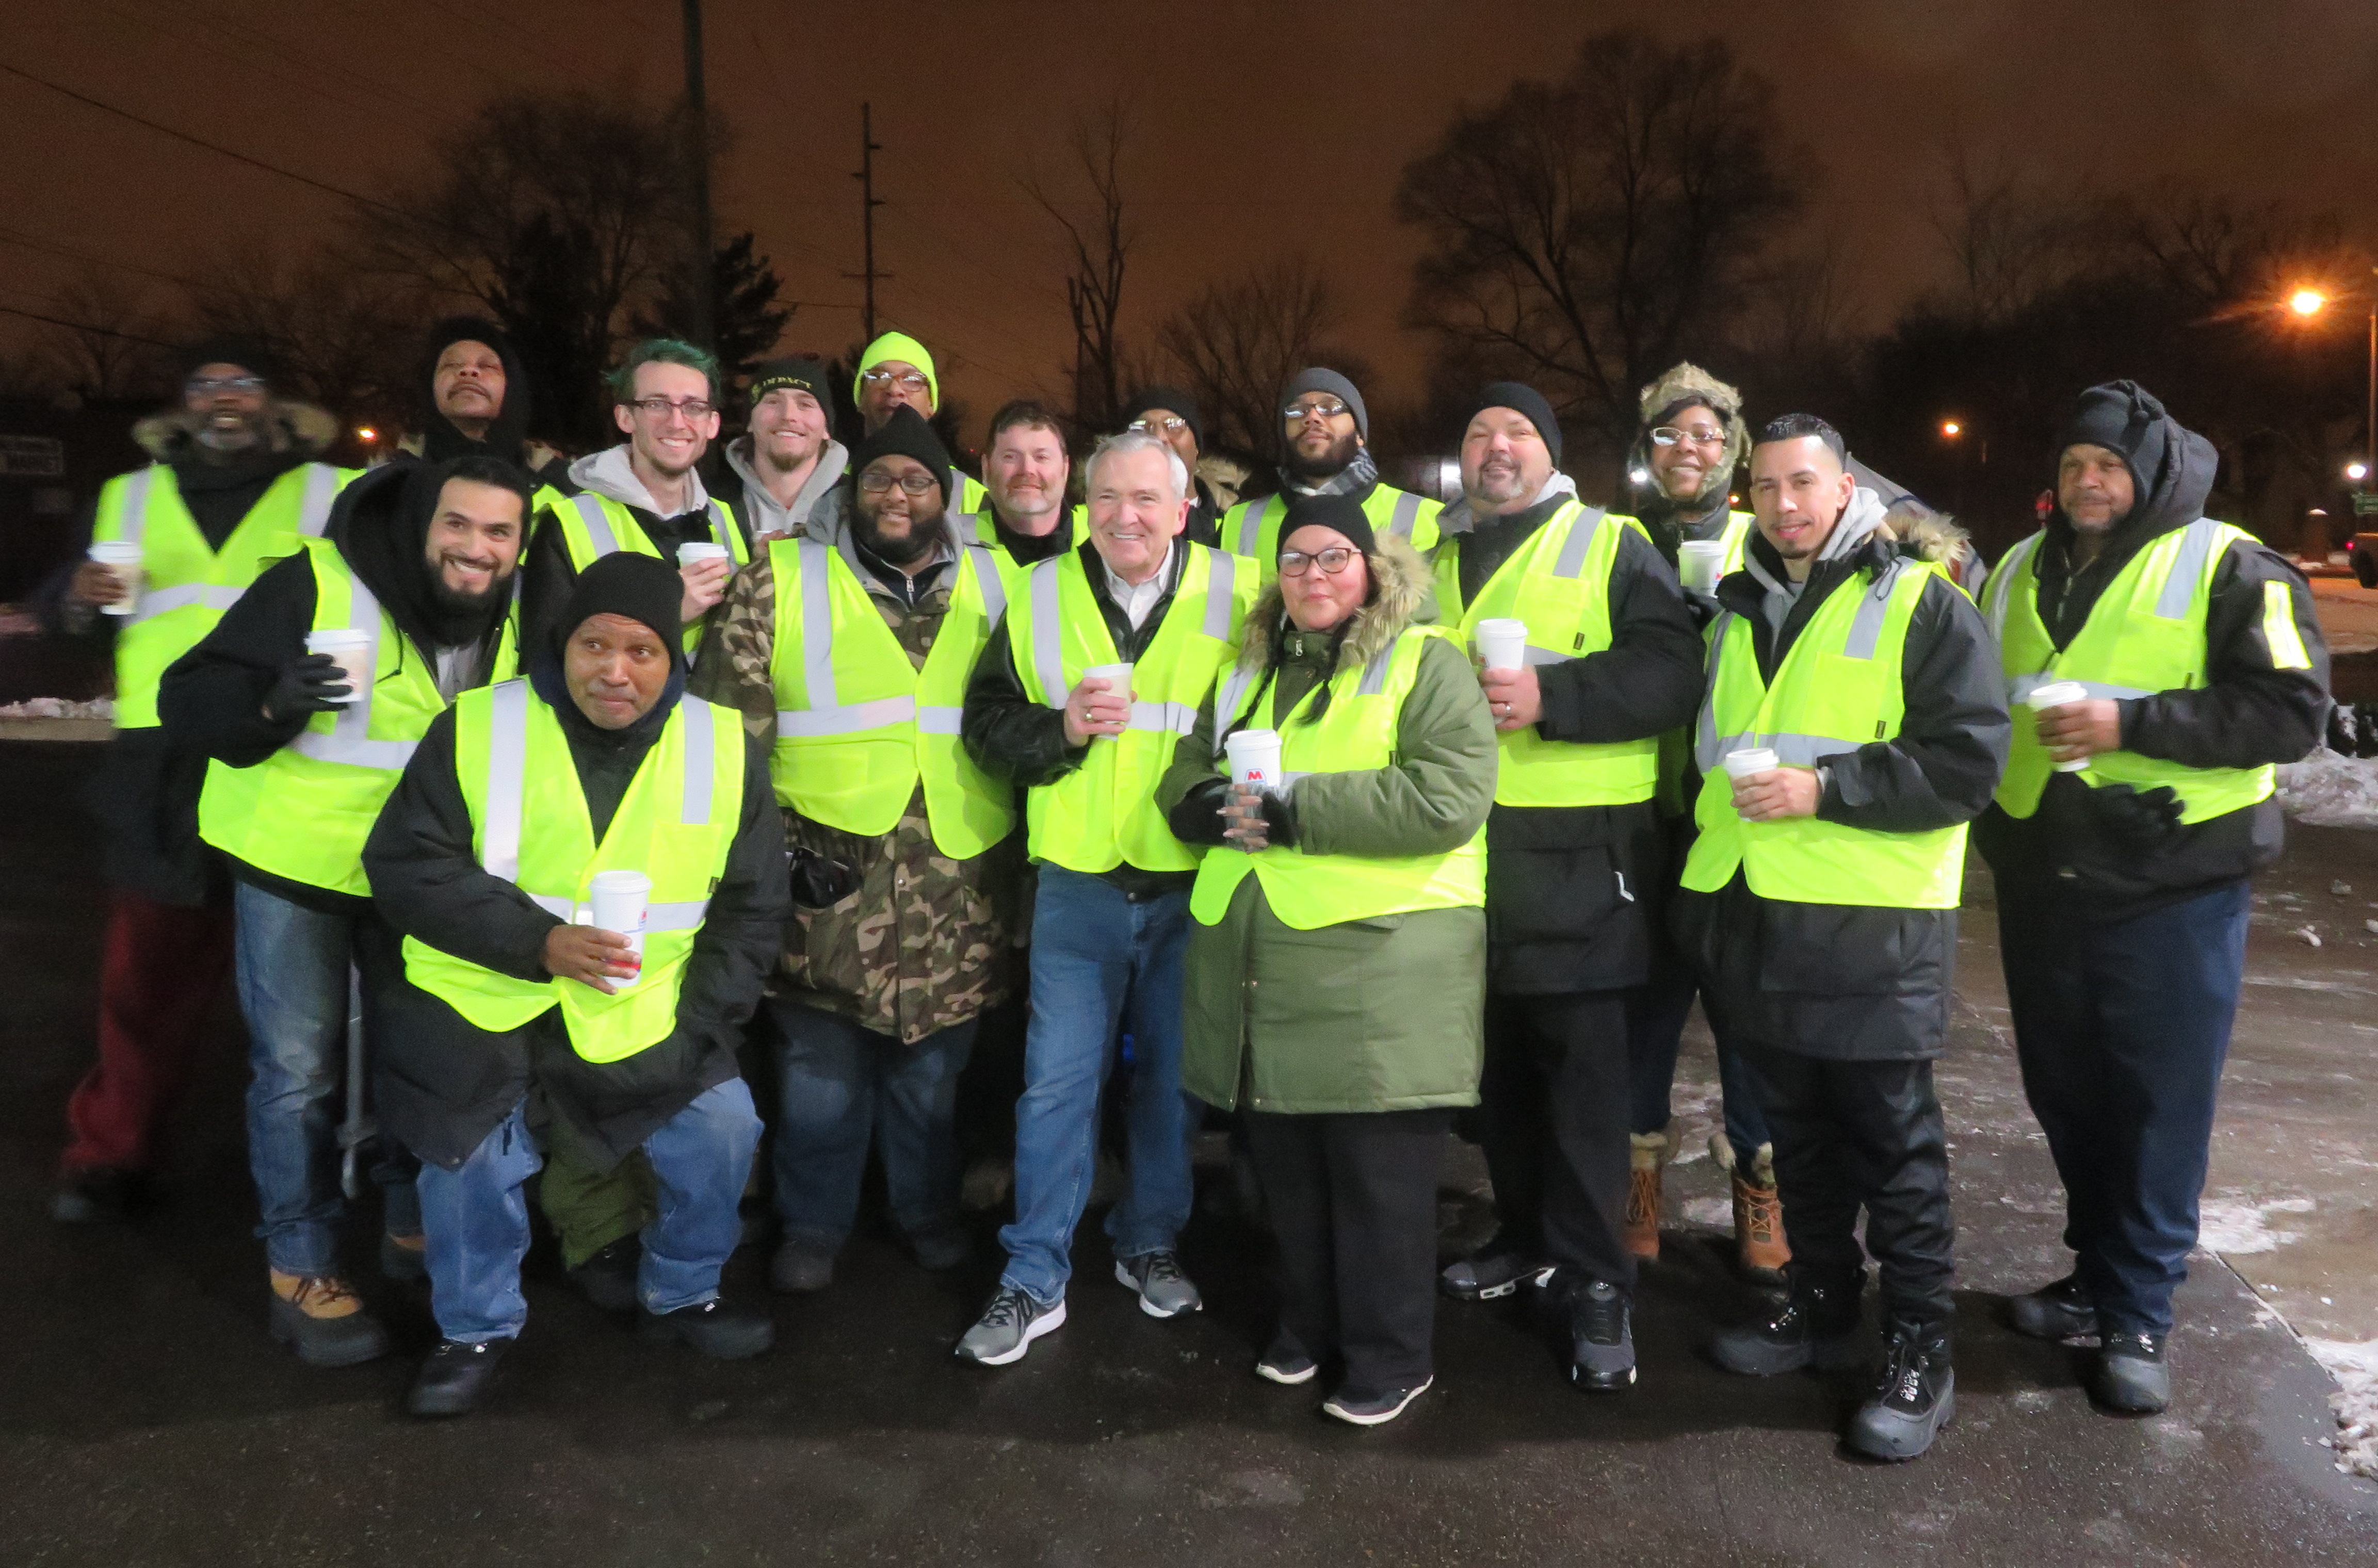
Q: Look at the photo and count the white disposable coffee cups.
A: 10